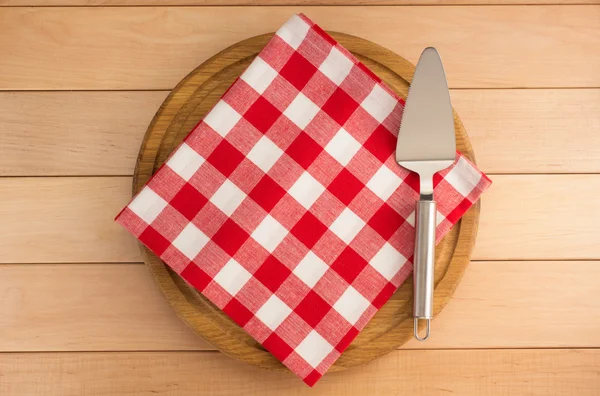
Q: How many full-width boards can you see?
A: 4